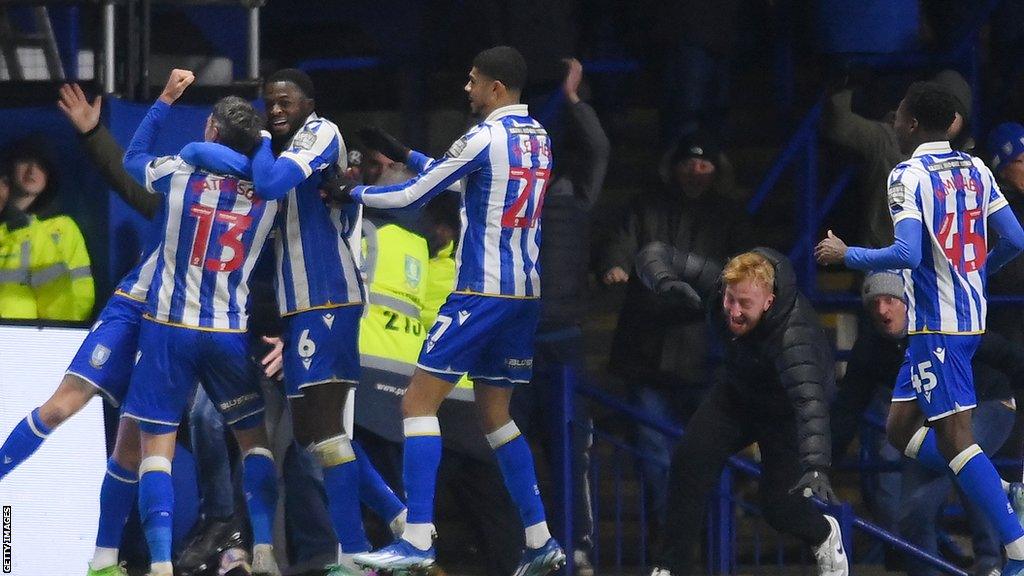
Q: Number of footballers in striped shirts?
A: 5